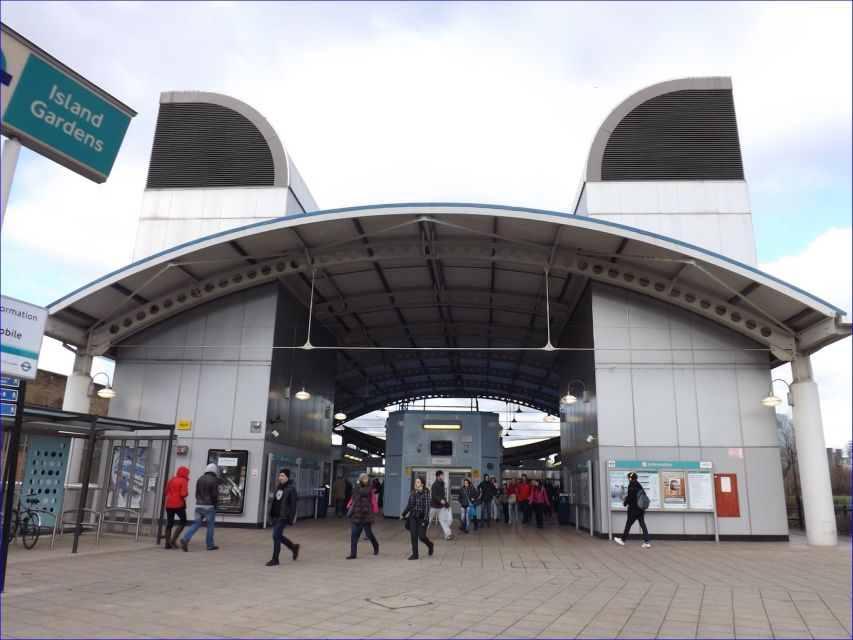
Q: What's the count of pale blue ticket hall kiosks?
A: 1